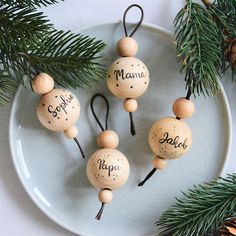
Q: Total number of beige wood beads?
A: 12